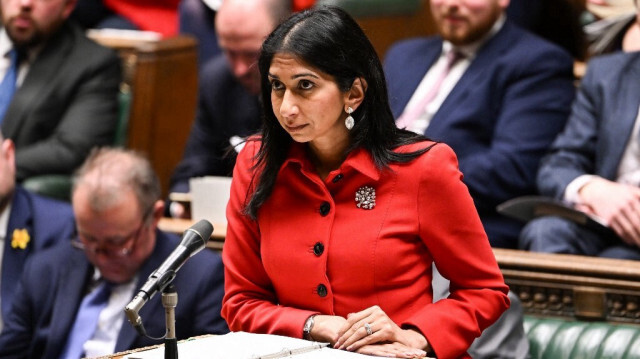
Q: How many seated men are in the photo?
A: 6